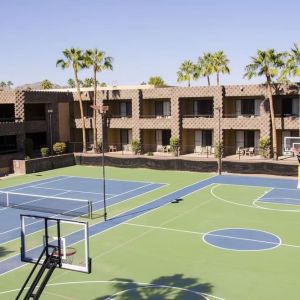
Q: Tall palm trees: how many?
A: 7